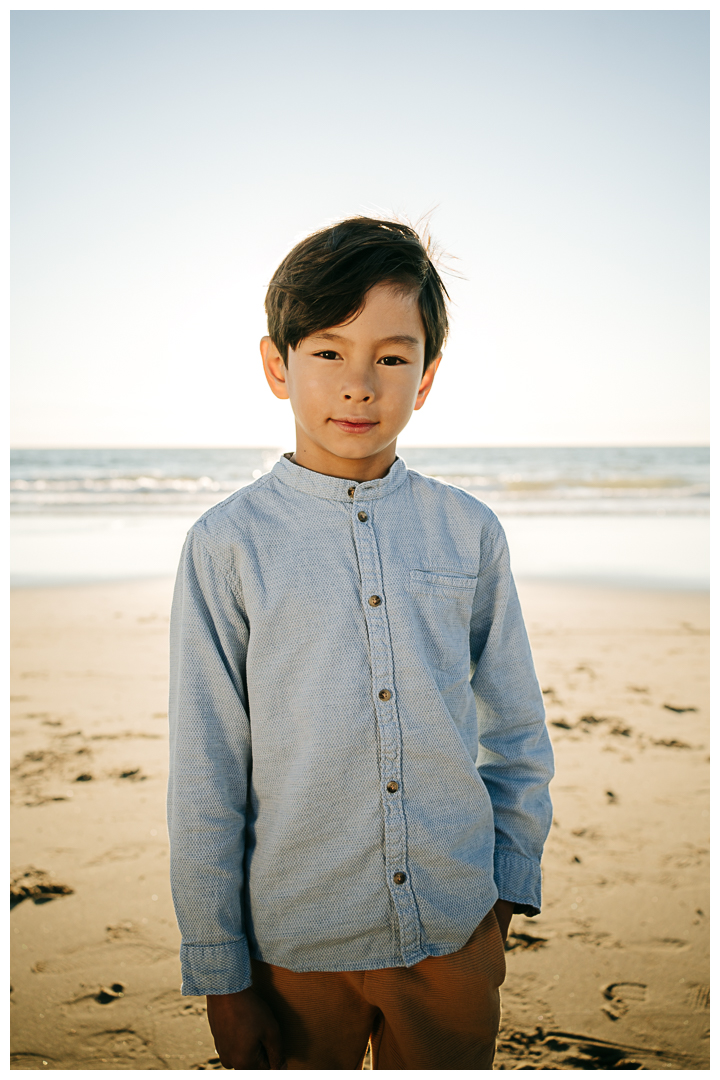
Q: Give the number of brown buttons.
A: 6